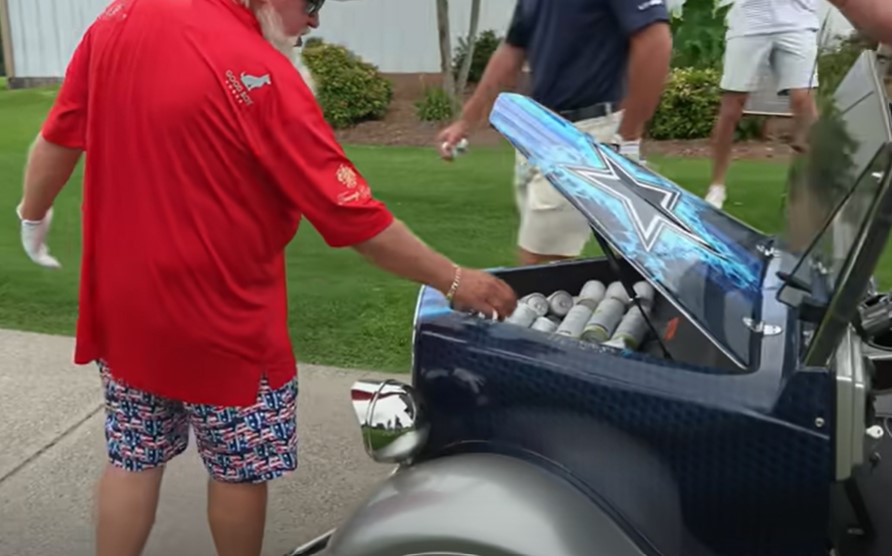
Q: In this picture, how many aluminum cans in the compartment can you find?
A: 10